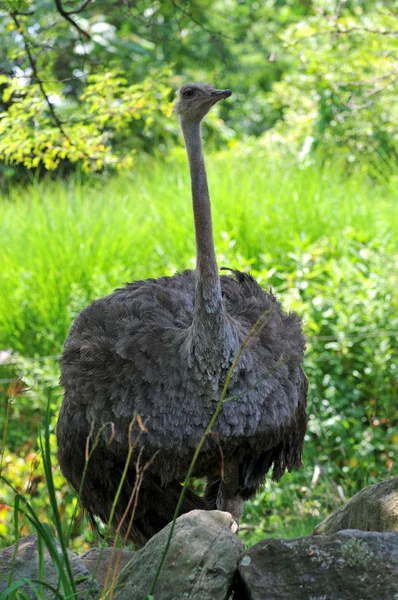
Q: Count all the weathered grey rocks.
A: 5